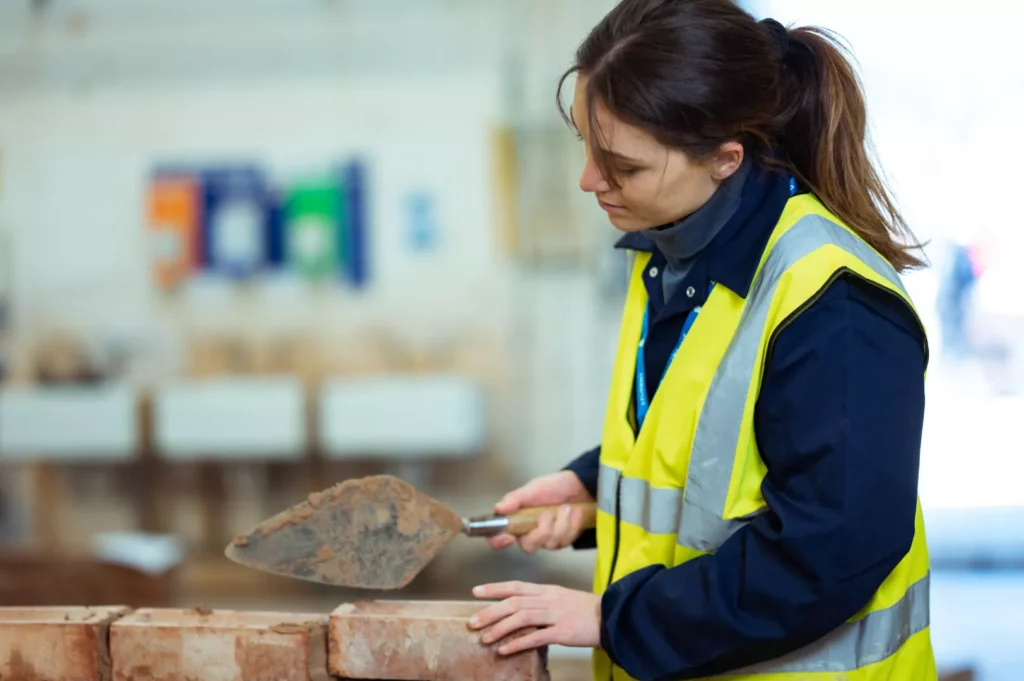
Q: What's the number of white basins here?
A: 3